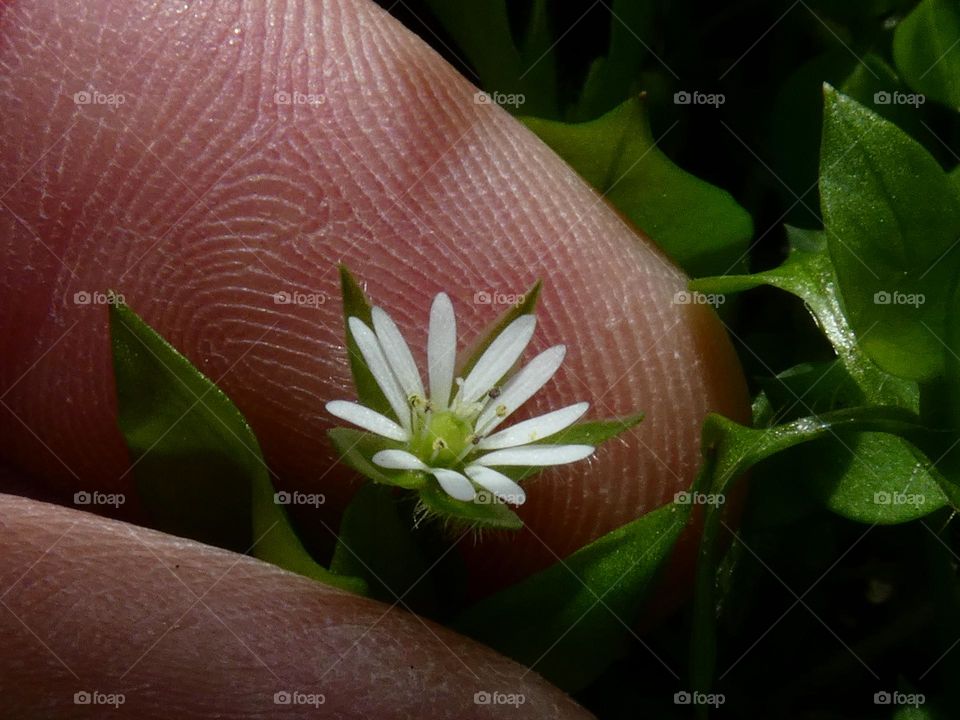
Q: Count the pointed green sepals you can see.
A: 5